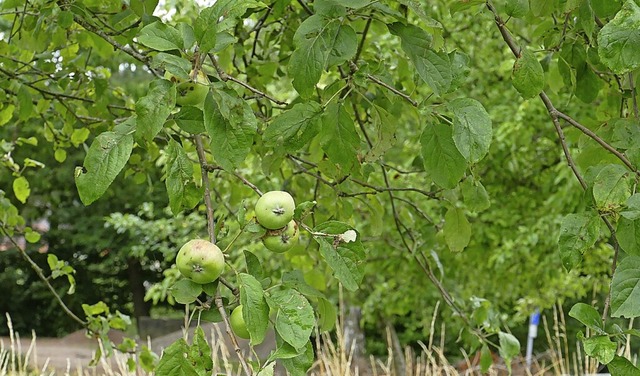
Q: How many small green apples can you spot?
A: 5